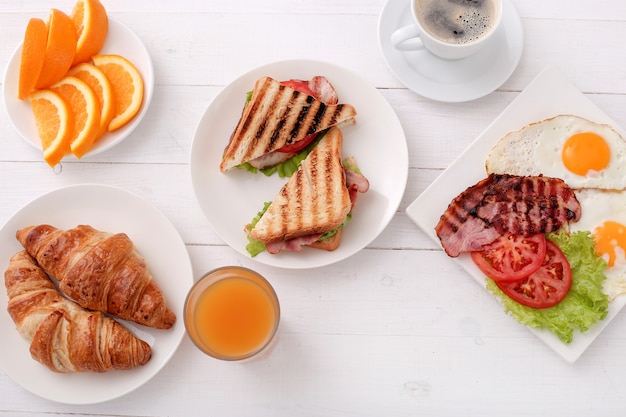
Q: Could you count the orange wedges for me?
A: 7